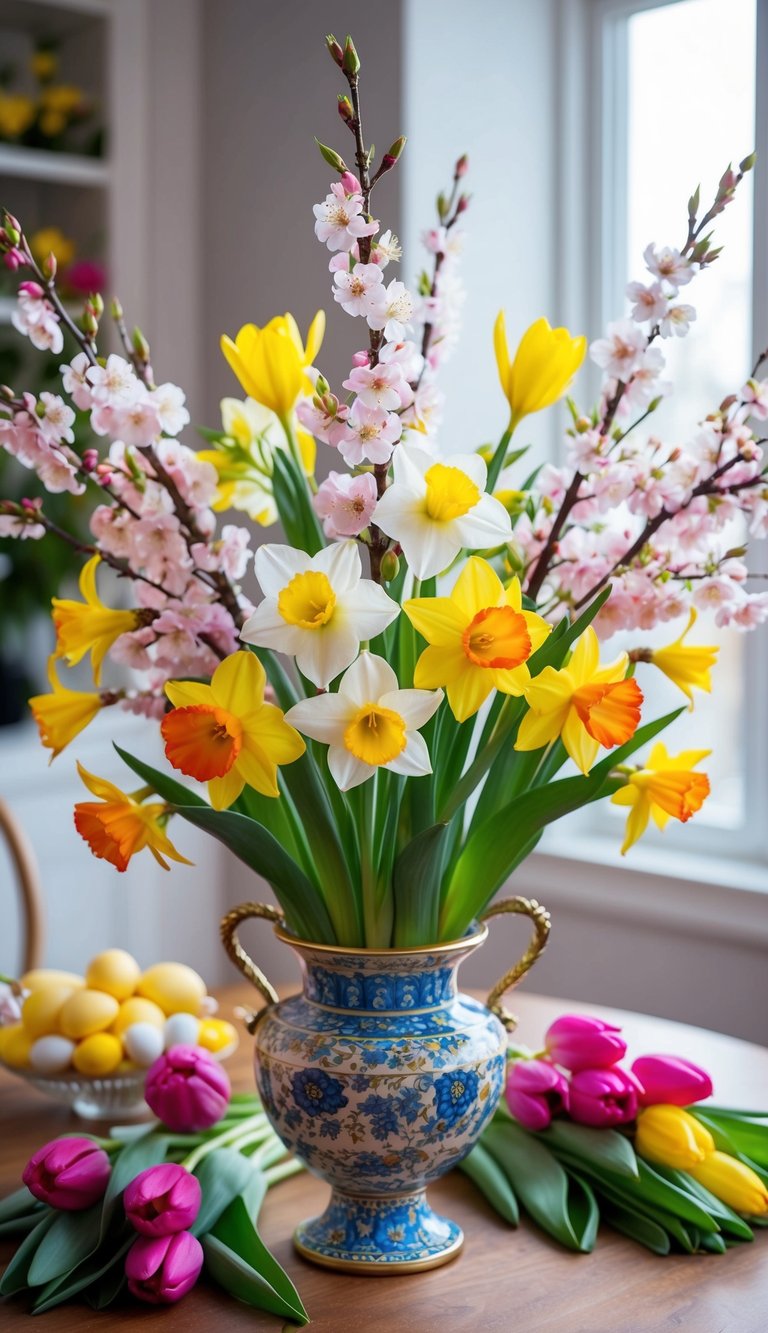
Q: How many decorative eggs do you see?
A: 12